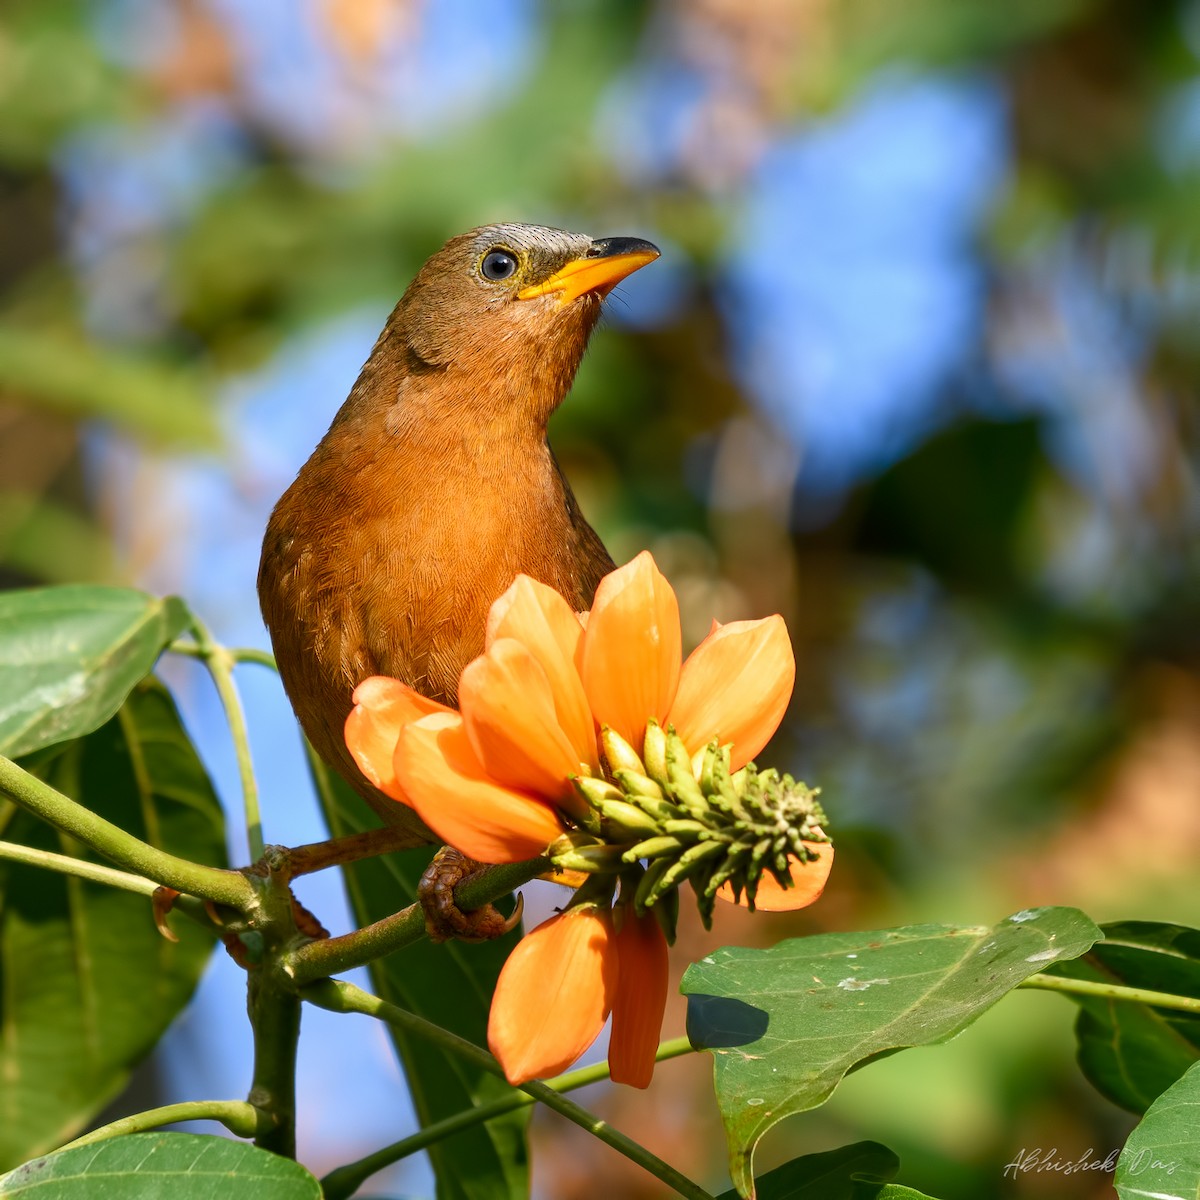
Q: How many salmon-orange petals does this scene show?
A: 9